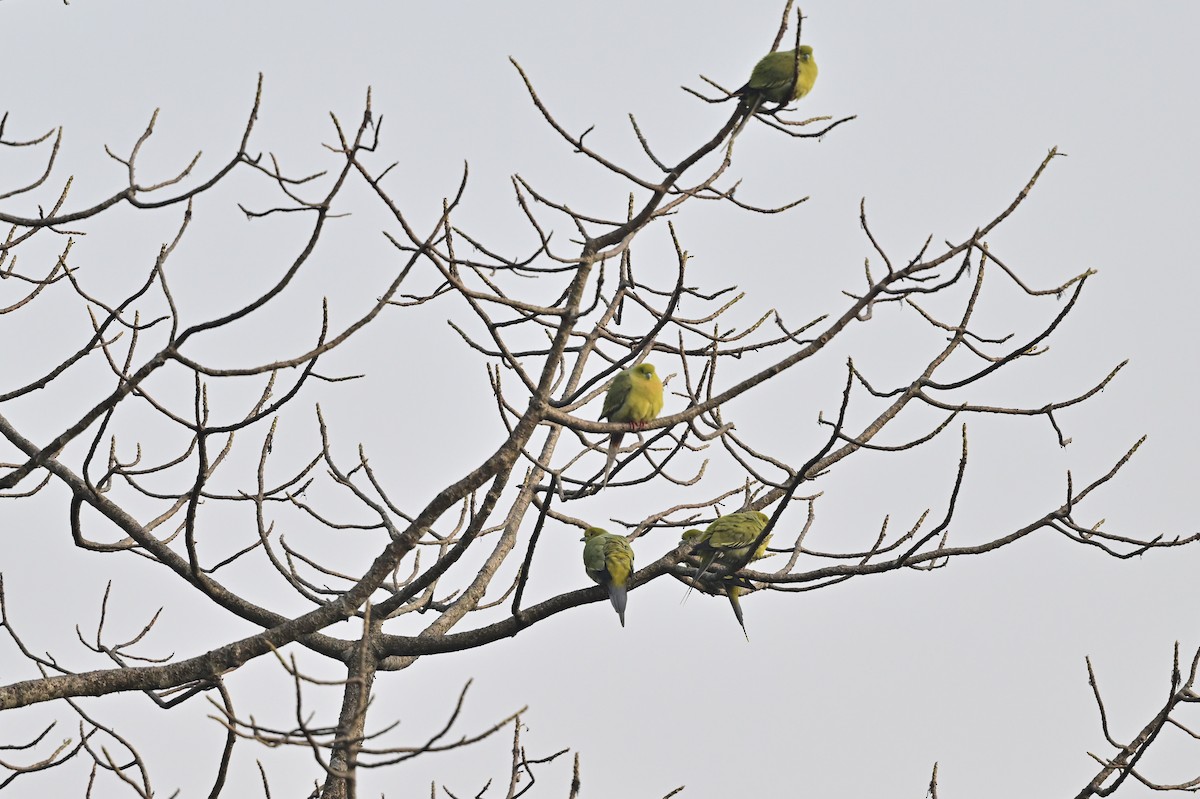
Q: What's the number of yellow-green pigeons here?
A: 5